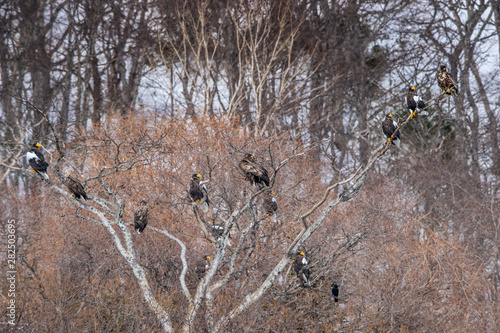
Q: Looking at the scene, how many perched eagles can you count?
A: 12